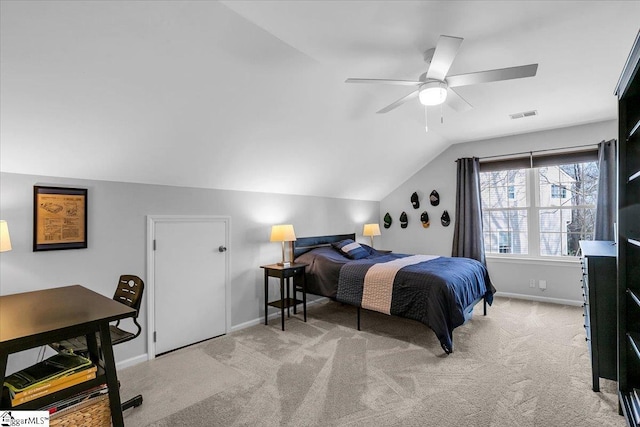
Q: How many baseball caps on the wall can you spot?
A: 6